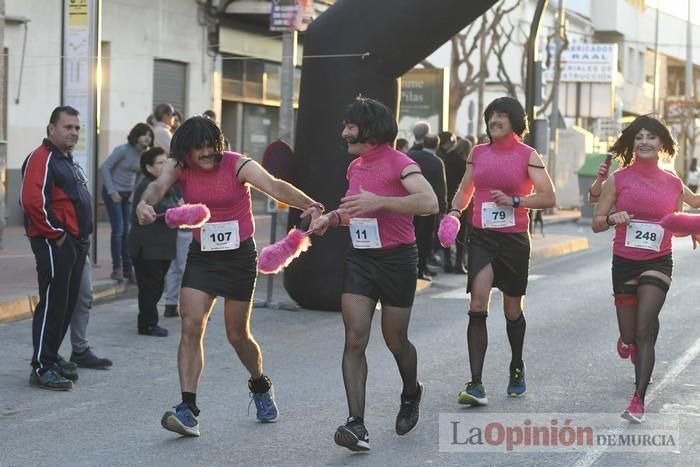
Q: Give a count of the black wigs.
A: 4